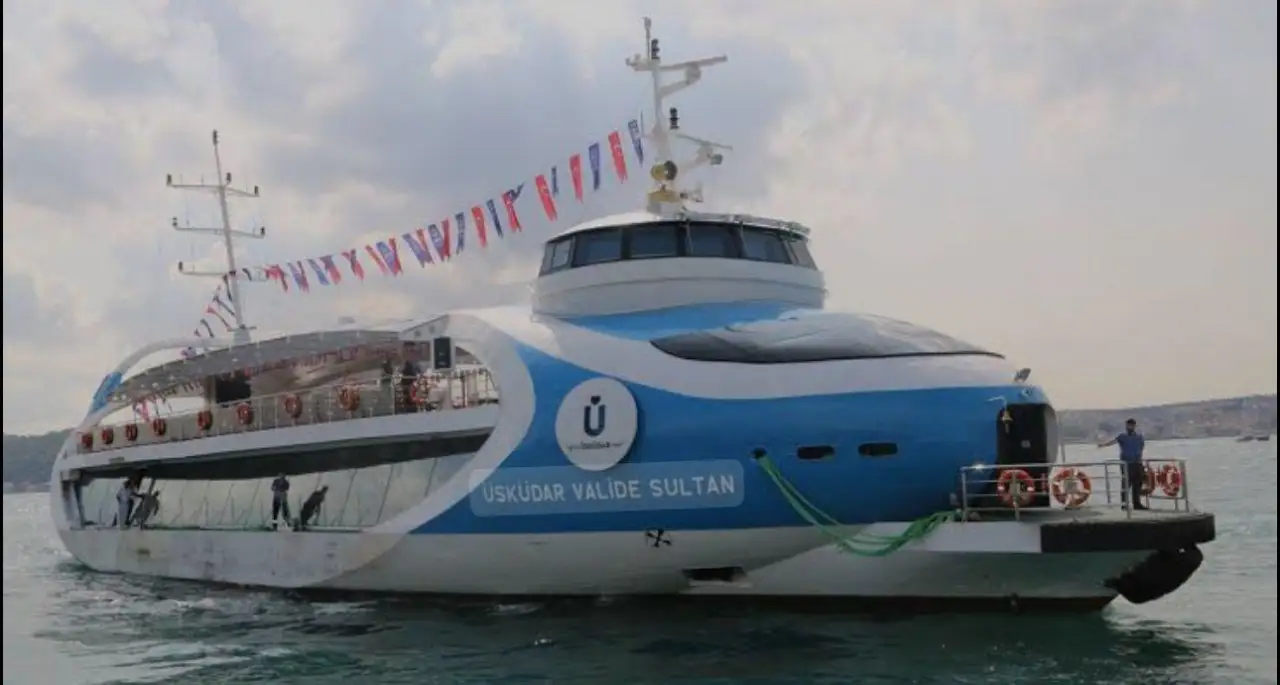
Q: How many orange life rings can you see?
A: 13